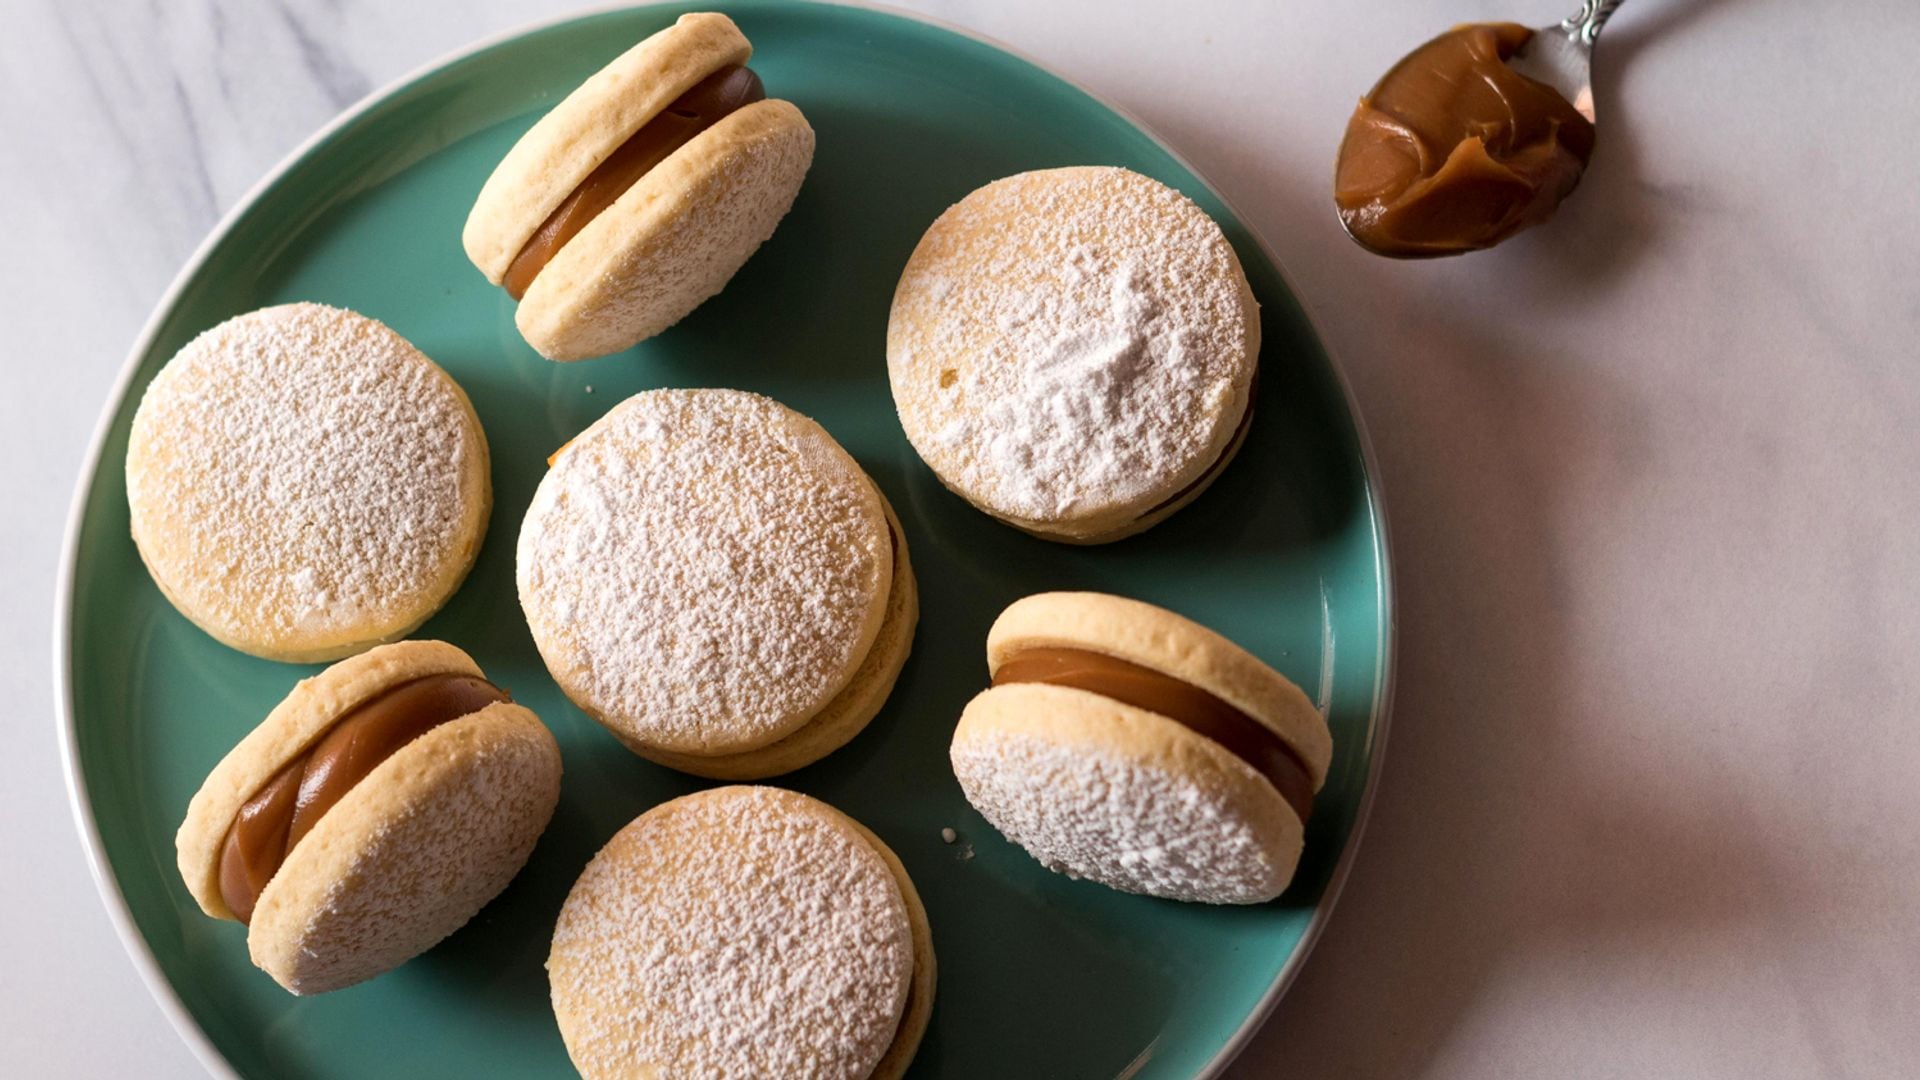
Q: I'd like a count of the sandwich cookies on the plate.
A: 7